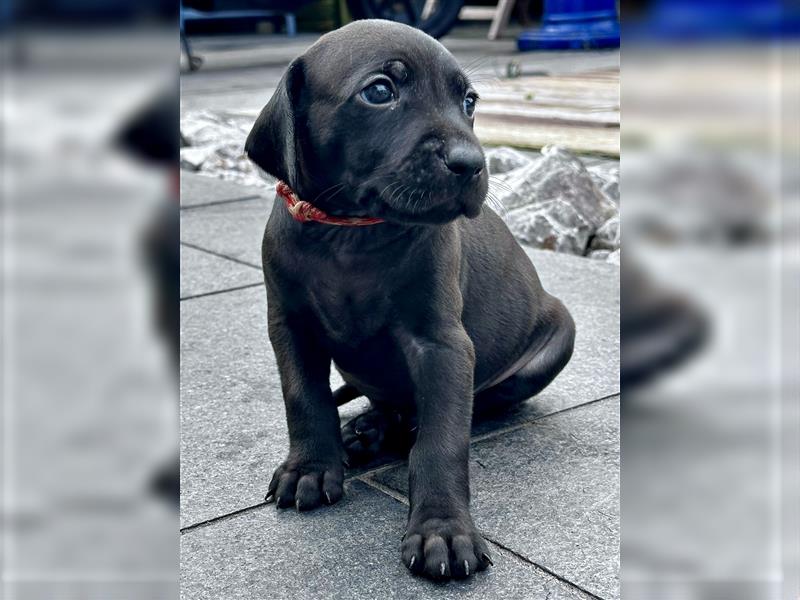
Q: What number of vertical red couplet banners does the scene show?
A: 0